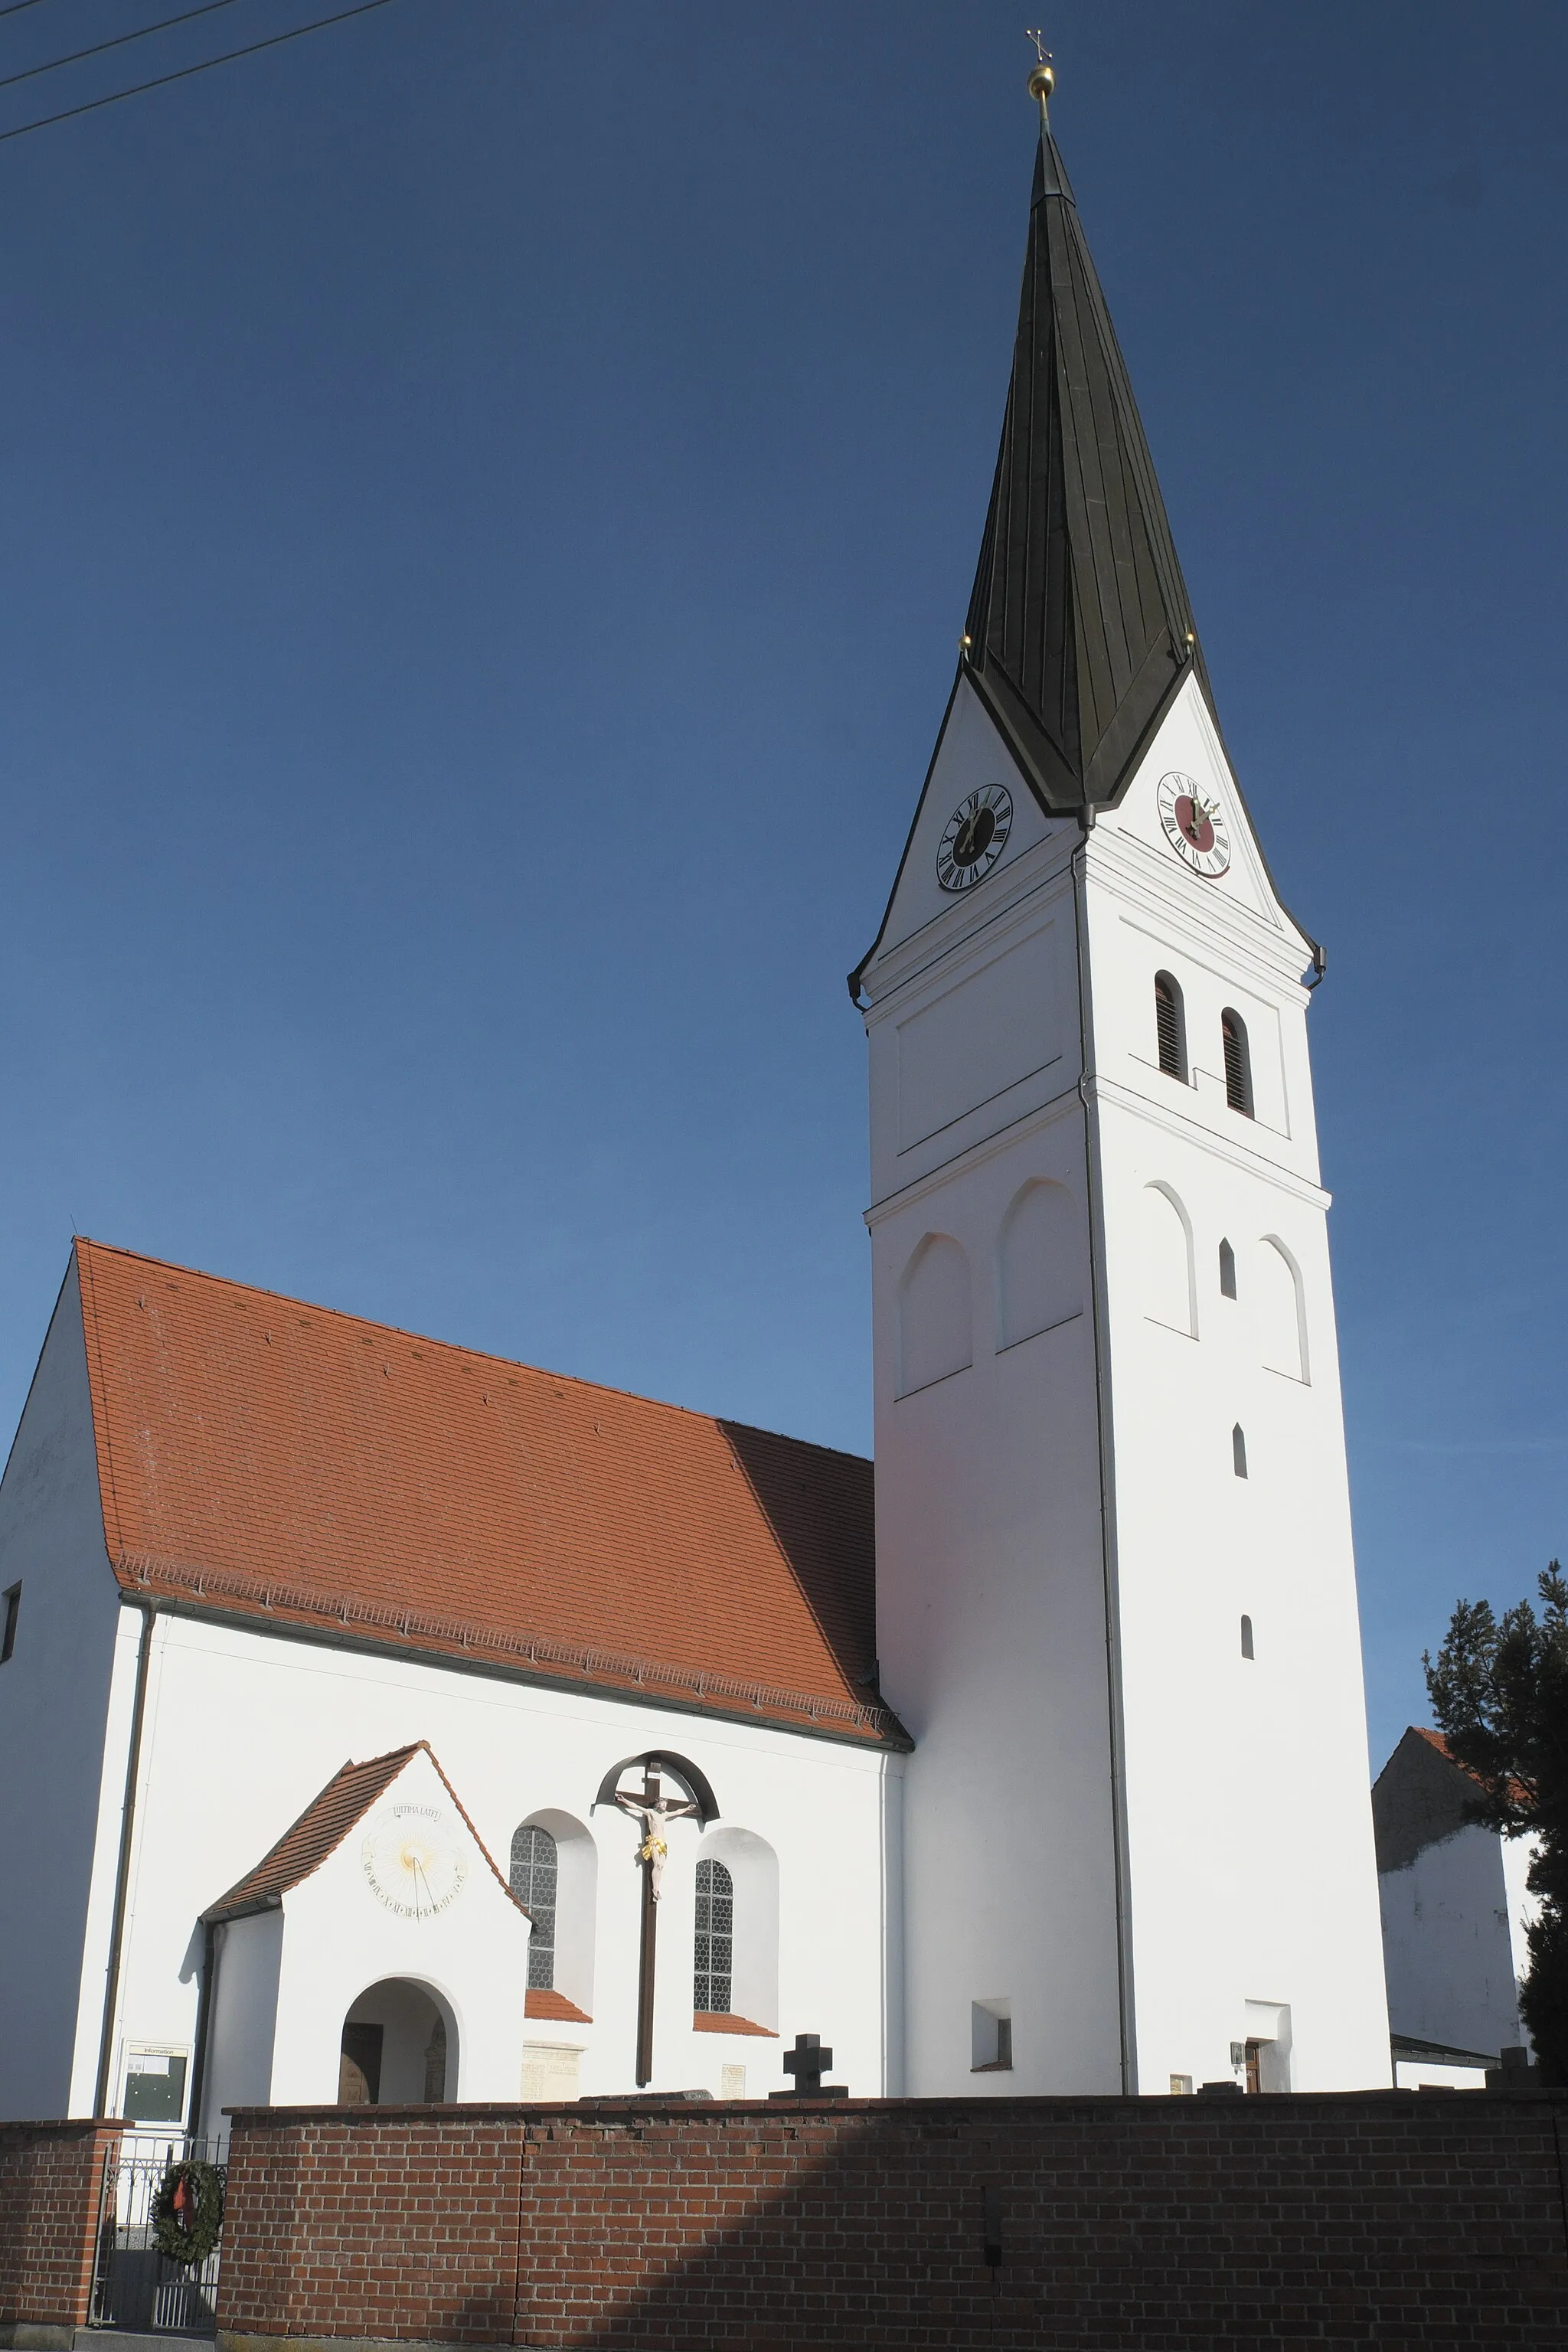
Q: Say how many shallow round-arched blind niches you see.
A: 4